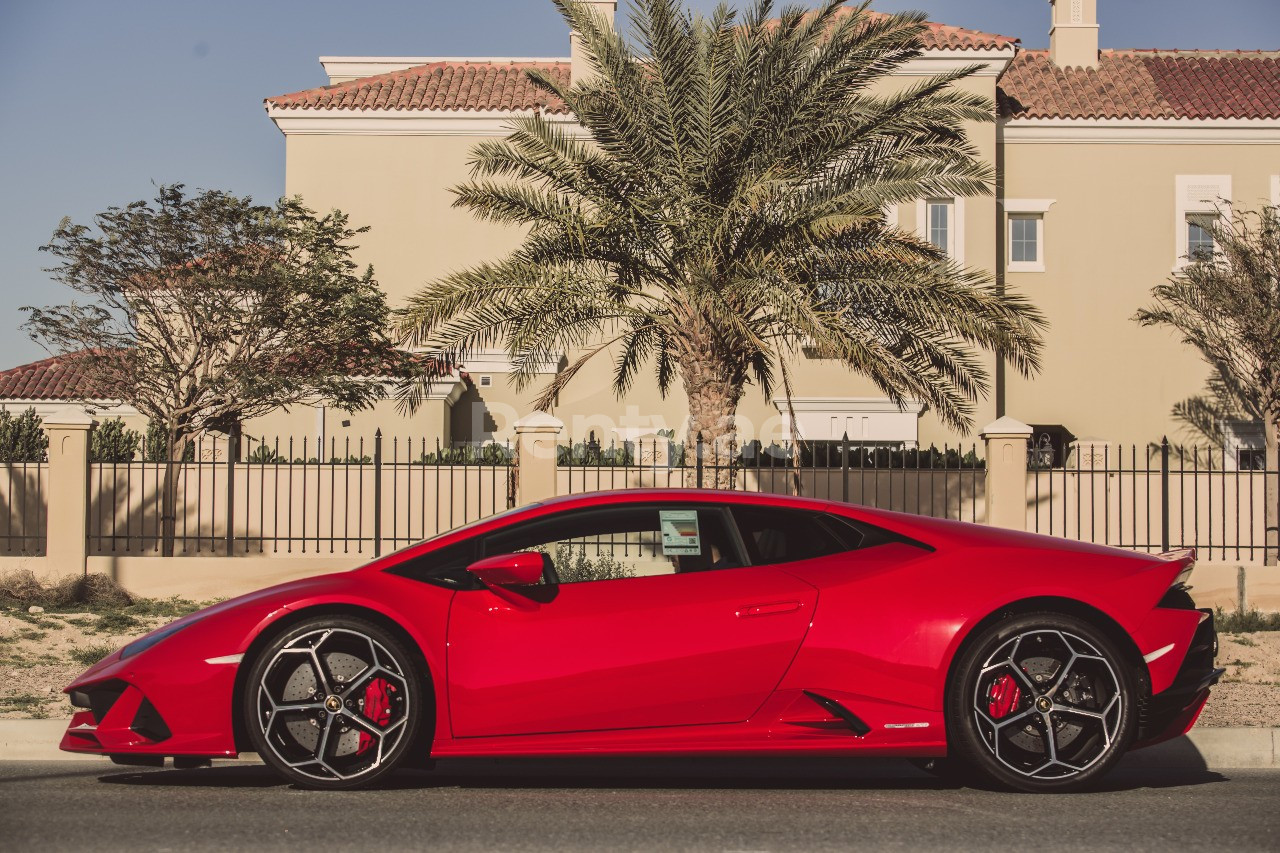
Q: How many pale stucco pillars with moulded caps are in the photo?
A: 3